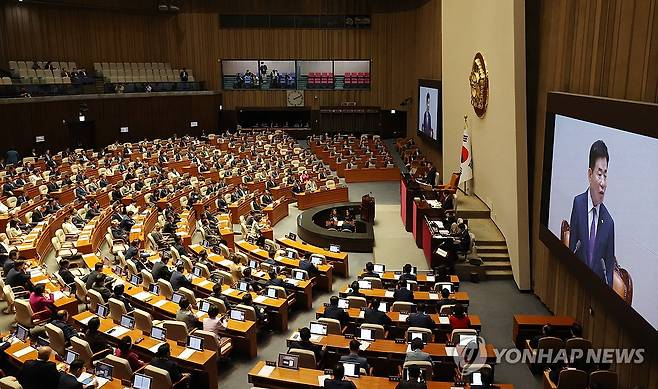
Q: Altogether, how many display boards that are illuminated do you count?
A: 2